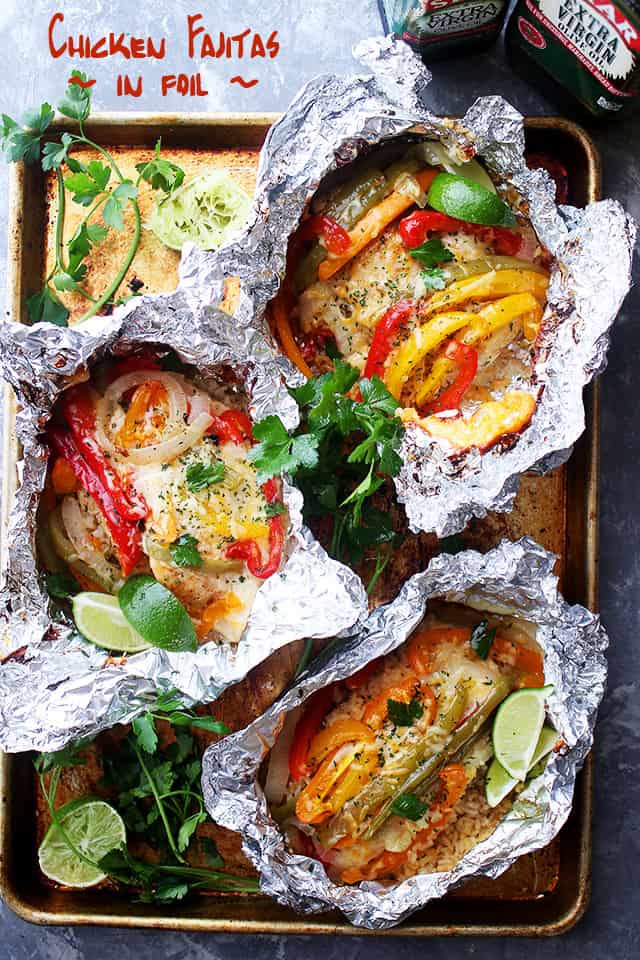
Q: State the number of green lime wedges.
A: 5